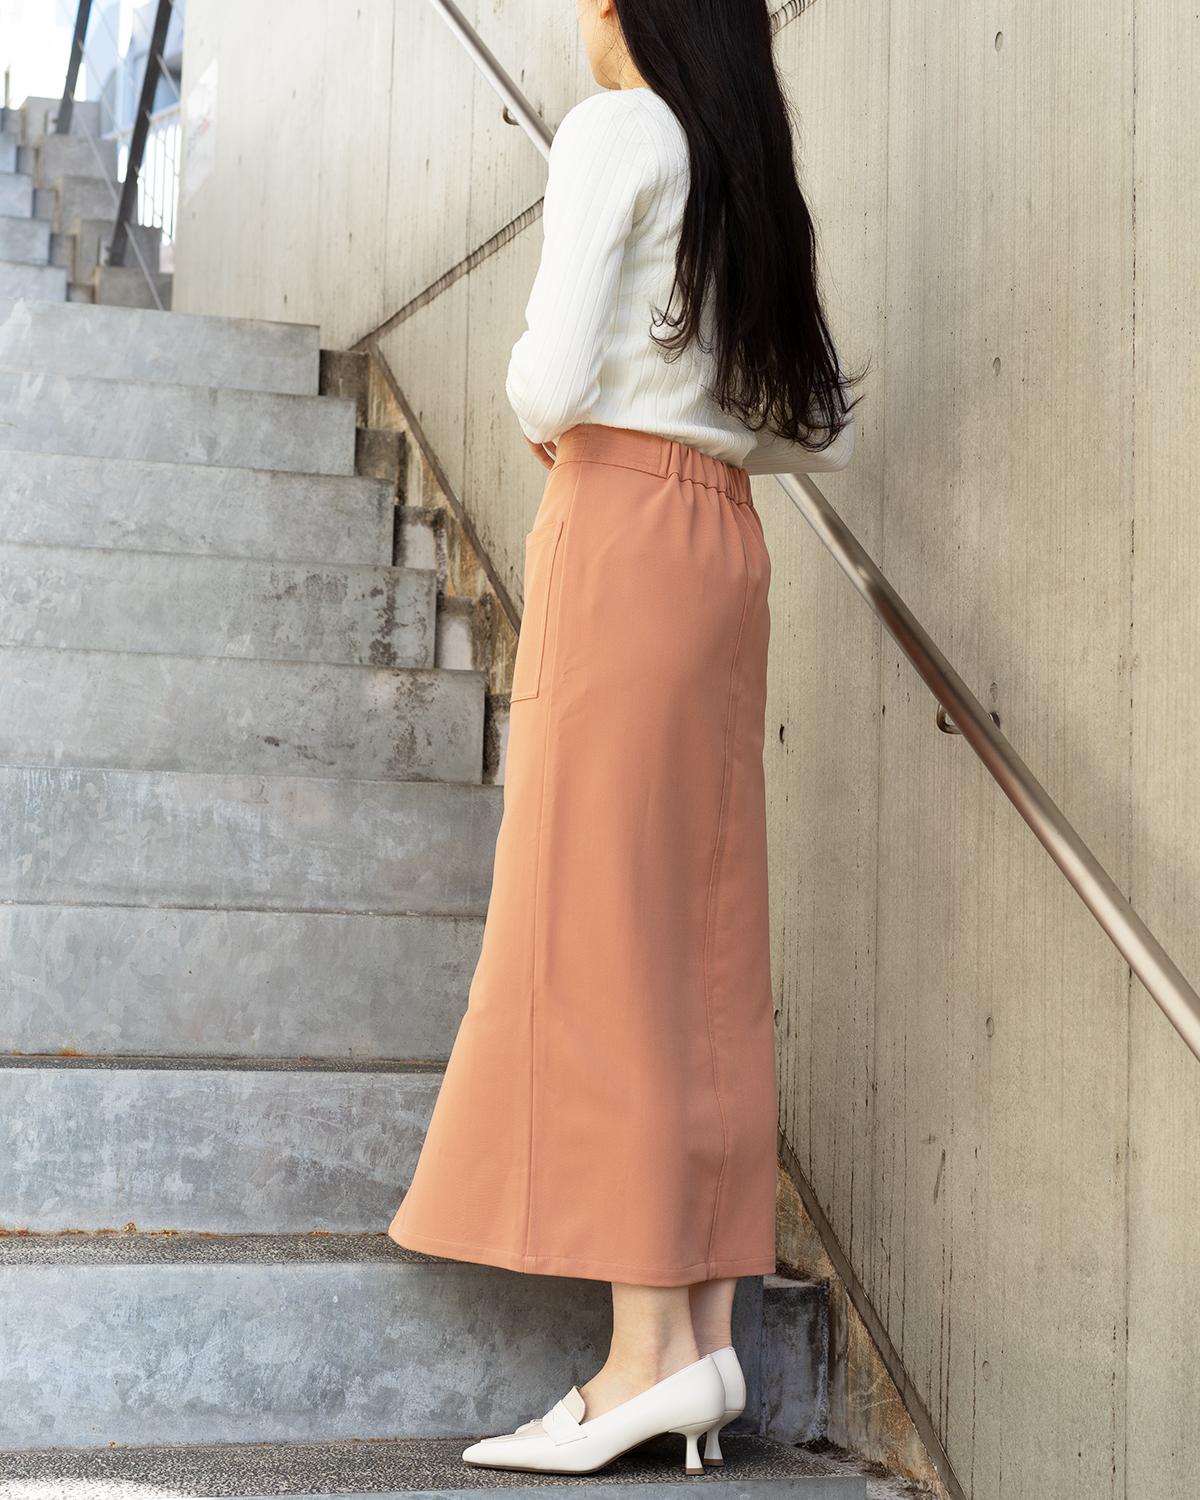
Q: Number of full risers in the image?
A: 9